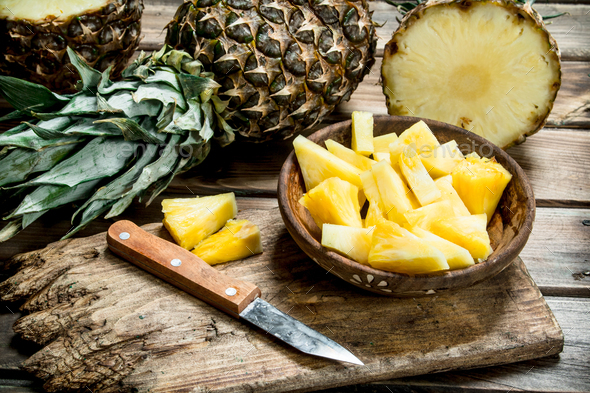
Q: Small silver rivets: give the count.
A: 3